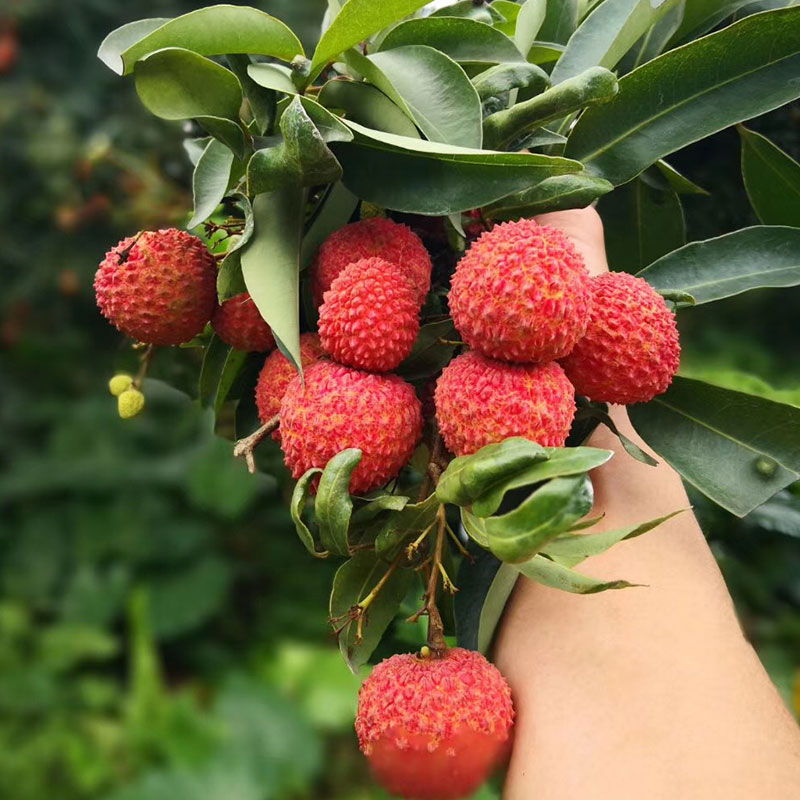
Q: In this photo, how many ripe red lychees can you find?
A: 10